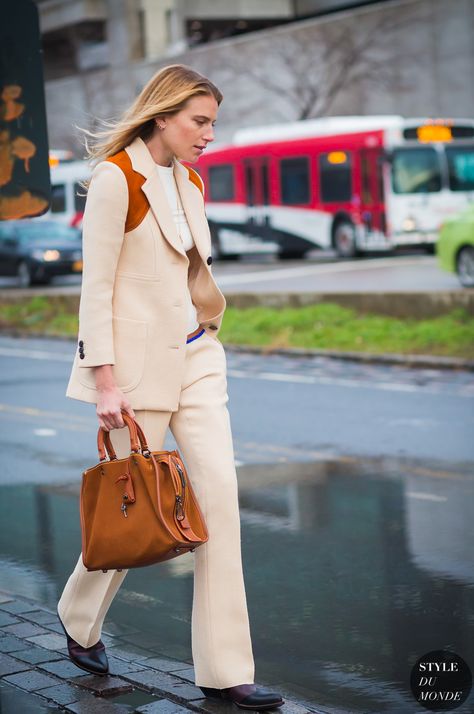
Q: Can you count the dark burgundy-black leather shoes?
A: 2